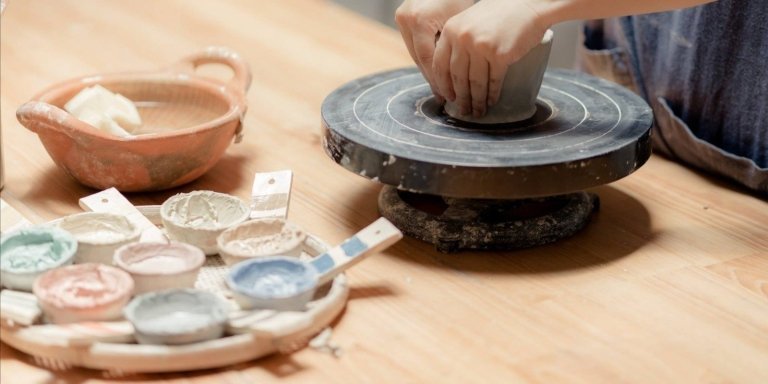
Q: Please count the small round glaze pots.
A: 8